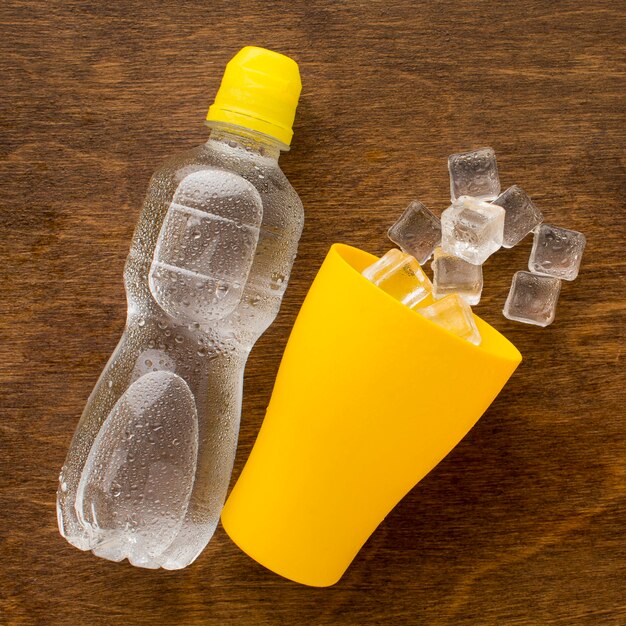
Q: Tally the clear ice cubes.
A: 9